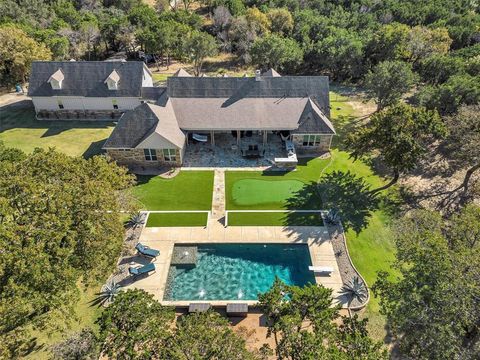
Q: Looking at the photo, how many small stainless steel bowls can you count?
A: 0